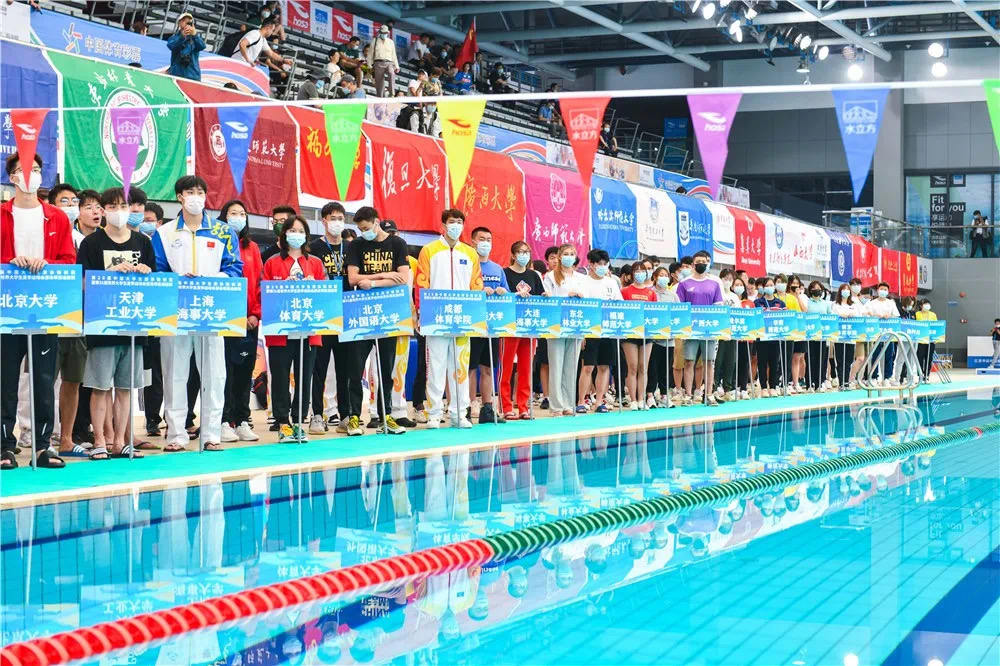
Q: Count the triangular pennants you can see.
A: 9